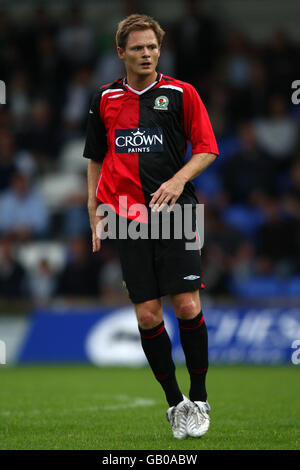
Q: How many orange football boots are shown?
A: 0